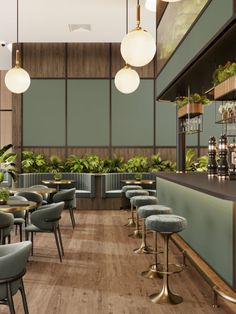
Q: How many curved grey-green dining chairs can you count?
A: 7